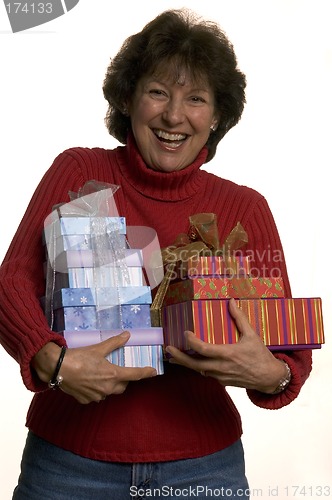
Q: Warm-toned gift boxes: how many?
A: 3